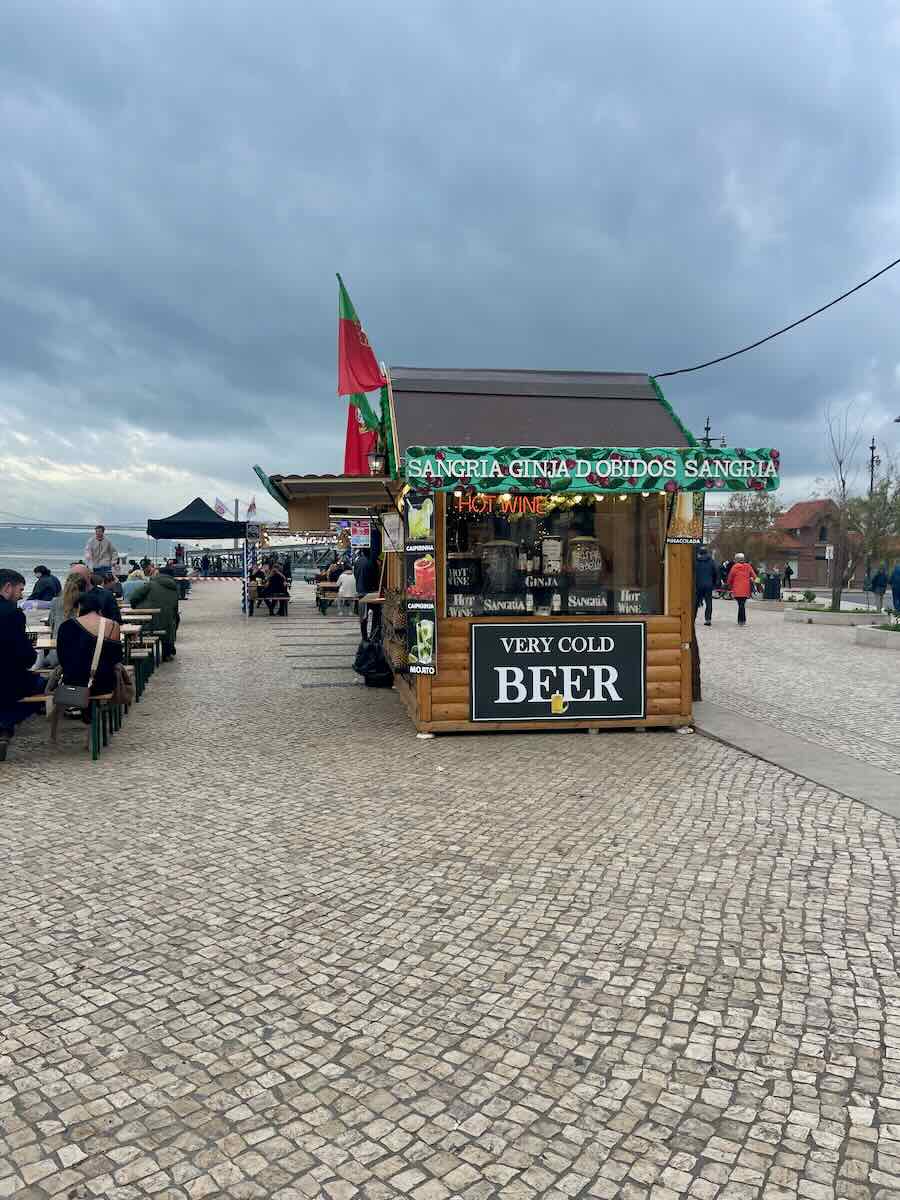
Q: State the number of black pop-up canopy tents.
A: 1